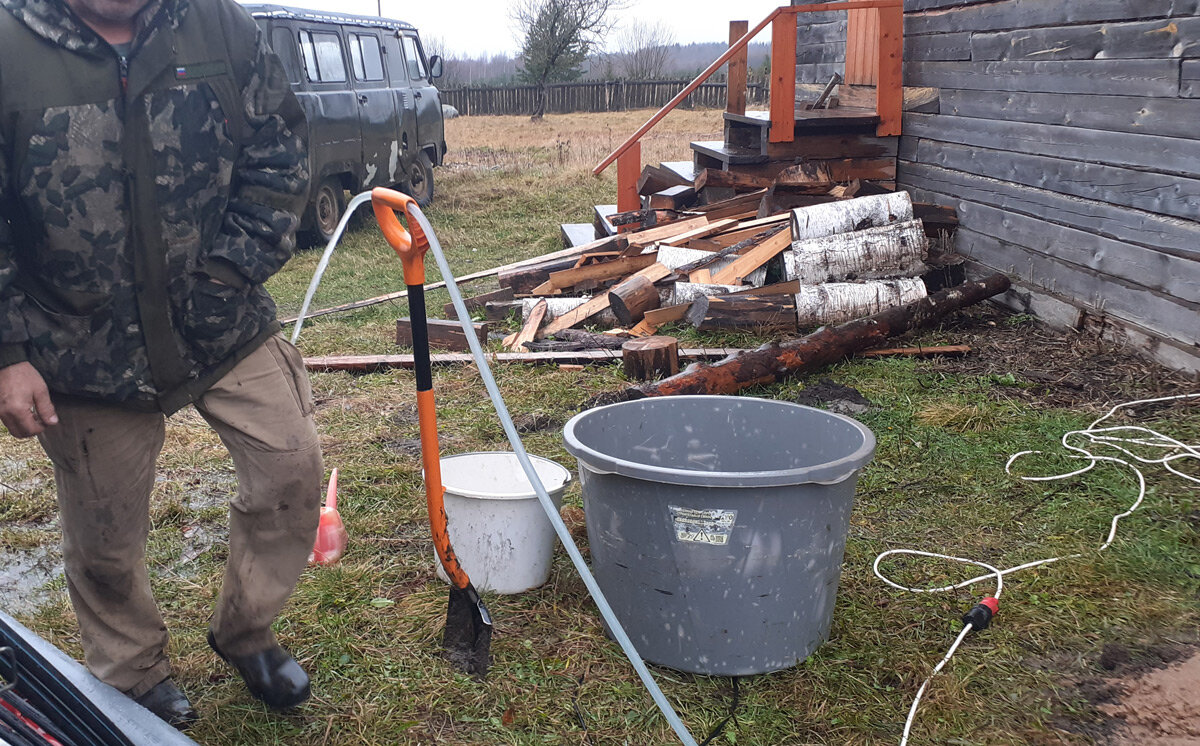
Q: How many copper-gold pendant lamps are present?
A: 0